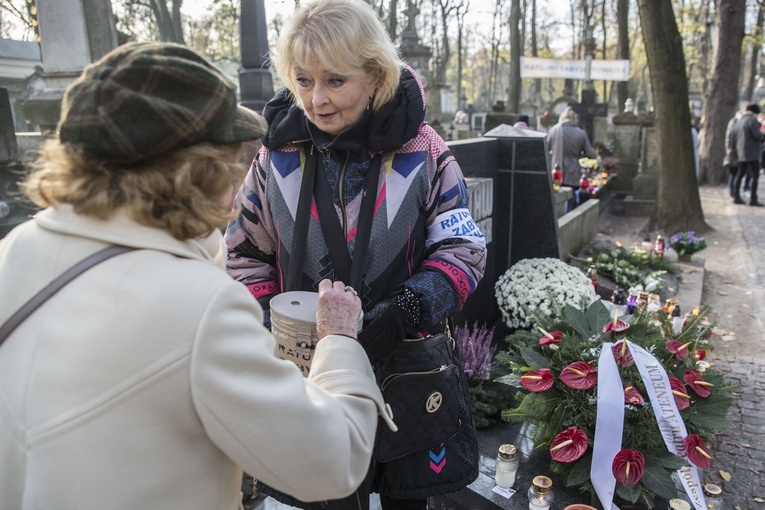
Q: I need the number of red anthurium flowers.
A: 12